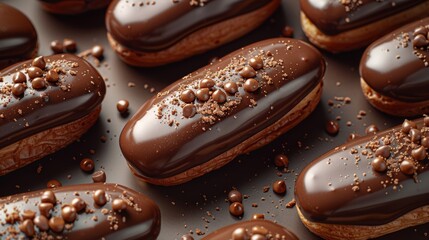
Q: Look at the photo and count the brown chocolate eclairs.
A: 10